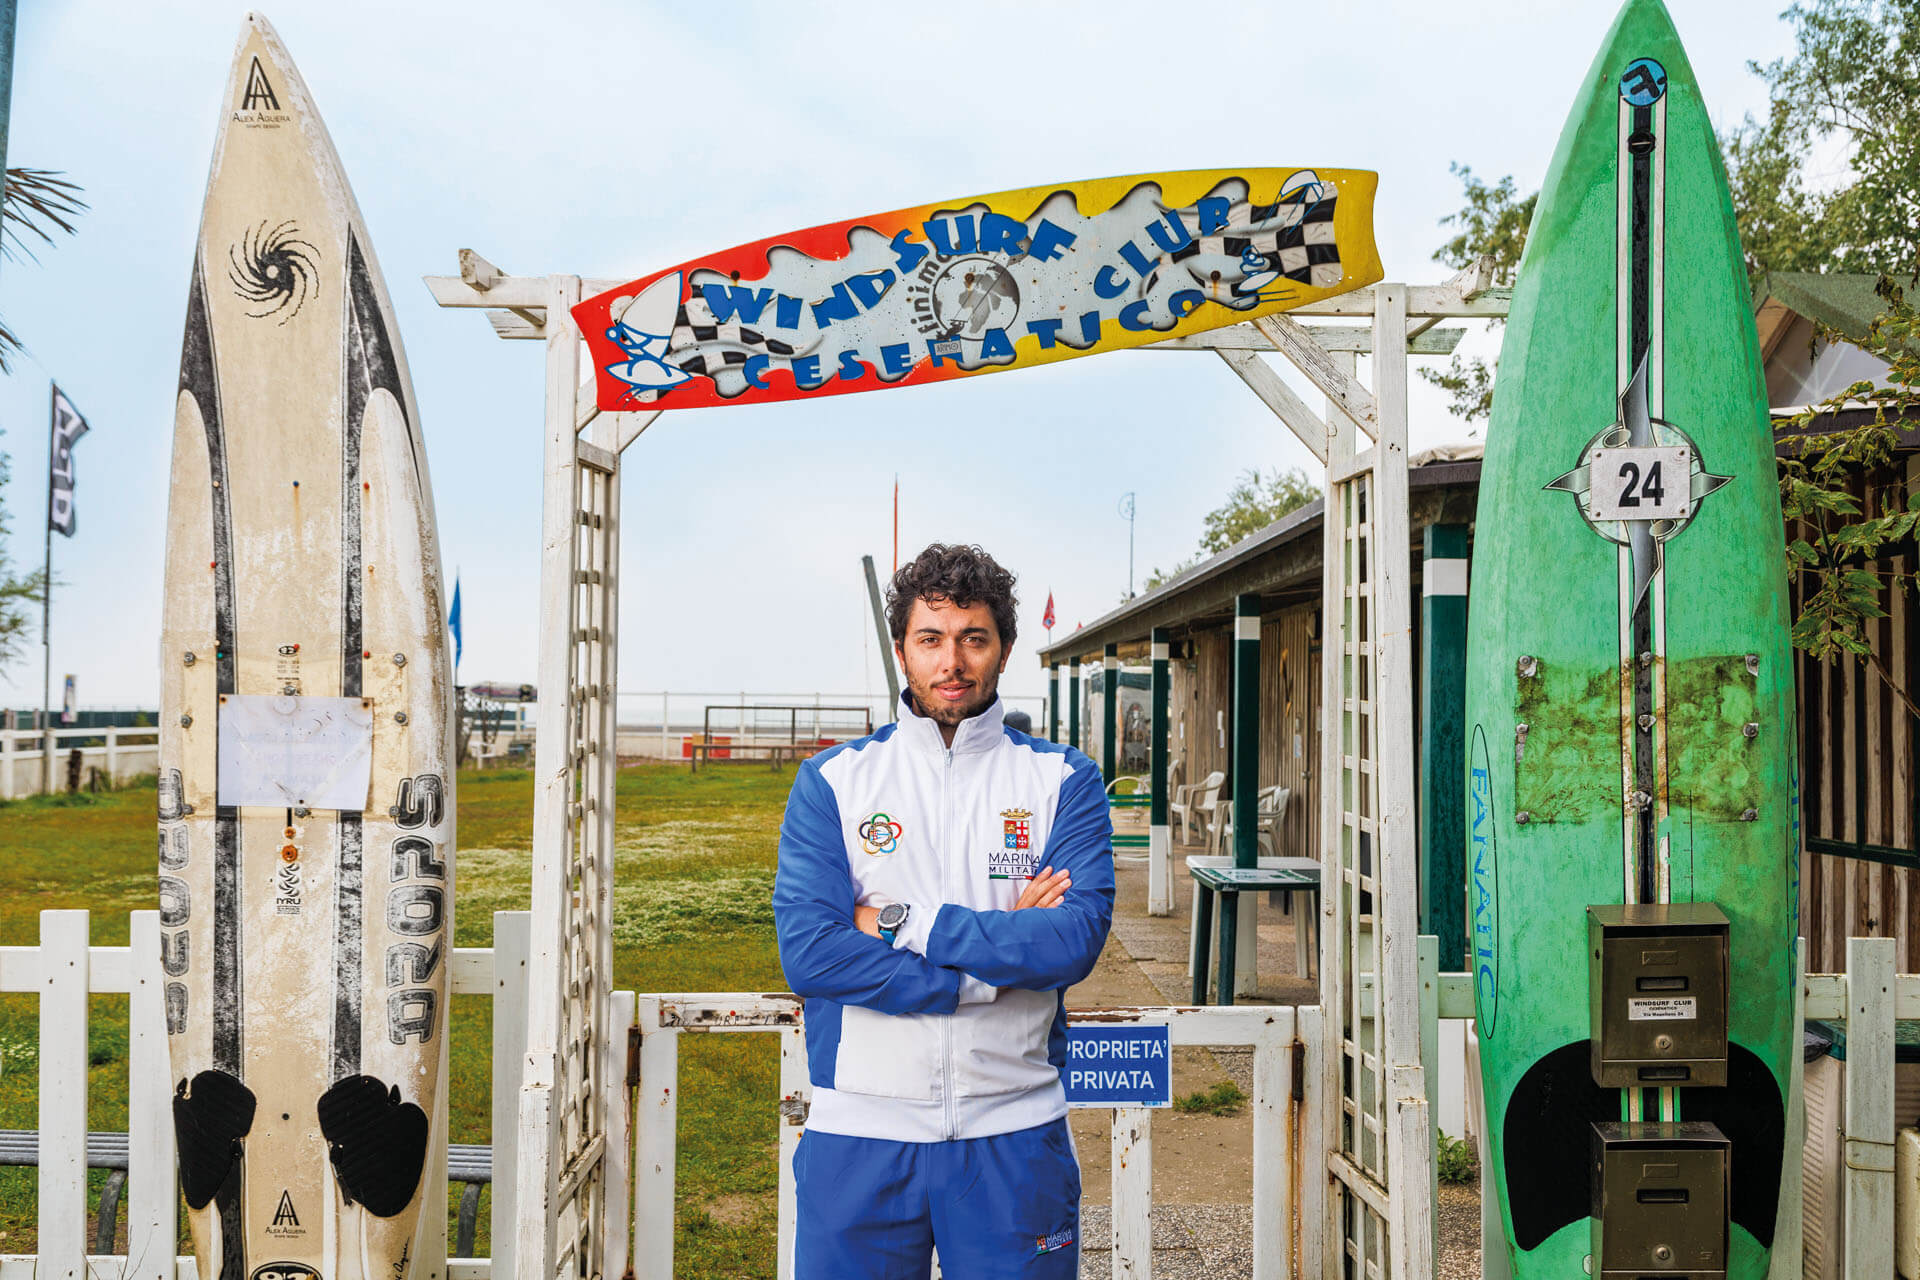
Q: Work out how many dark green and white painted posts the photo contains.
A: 6